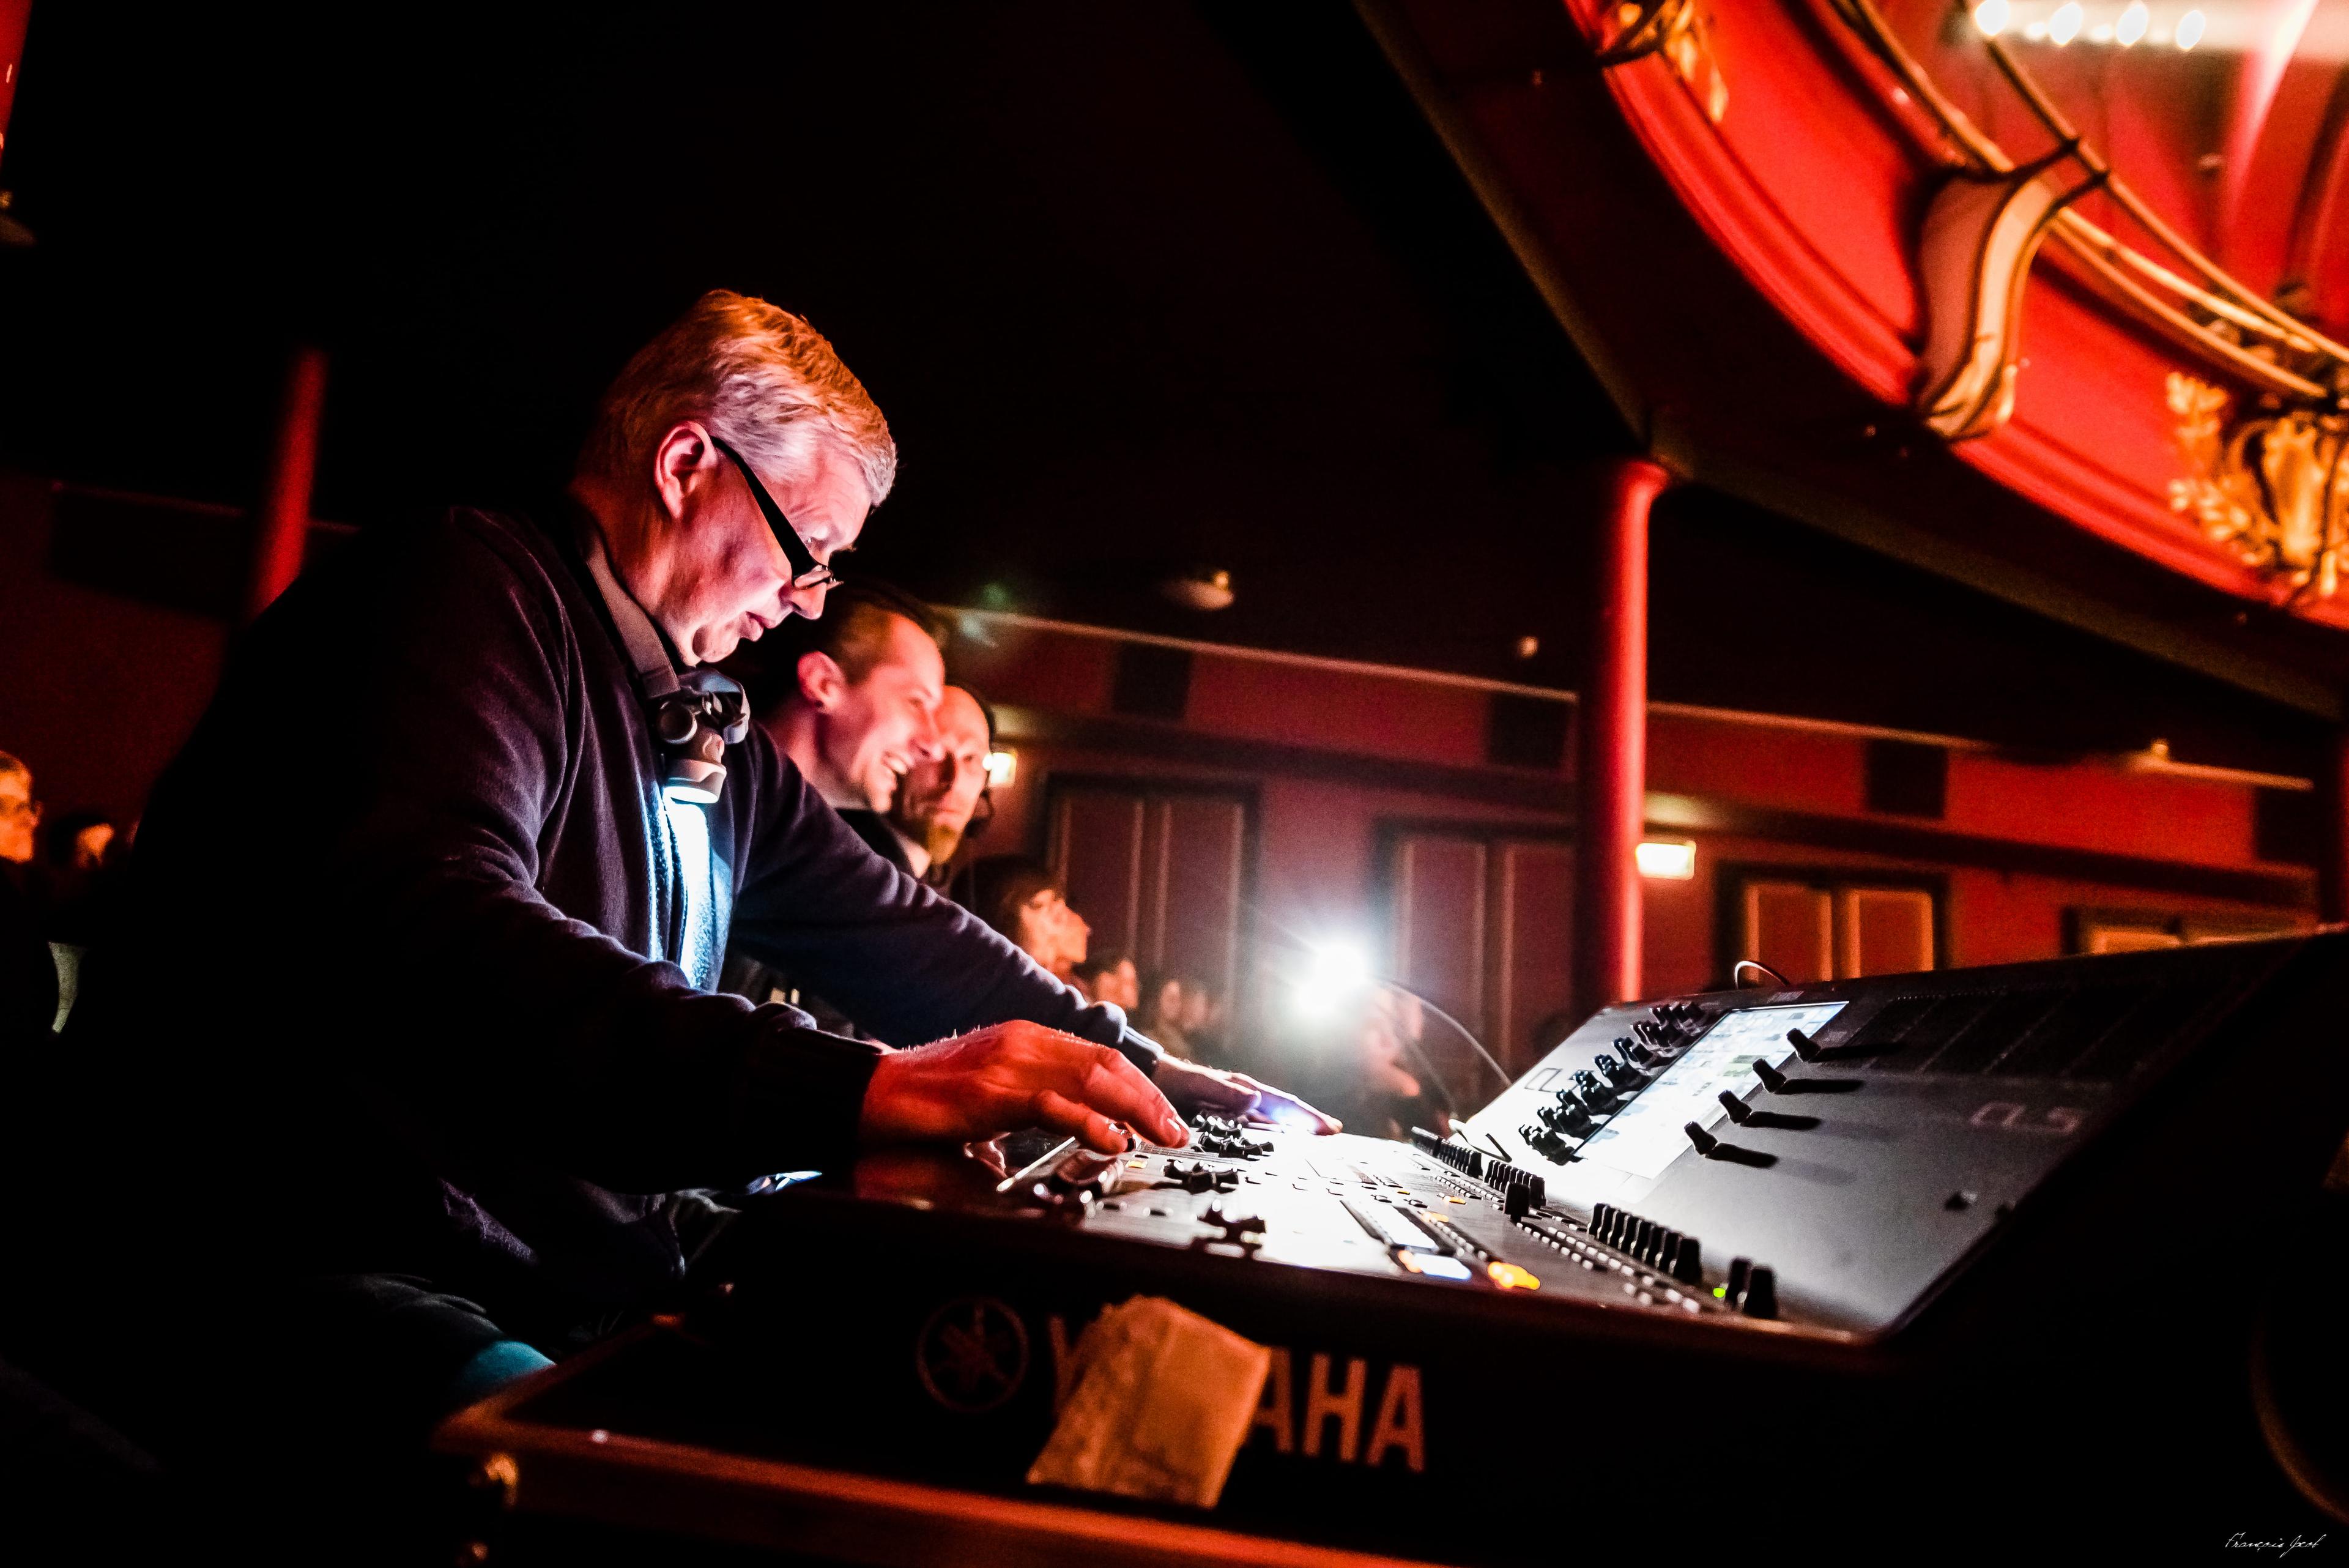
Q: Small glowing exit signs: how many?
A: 2